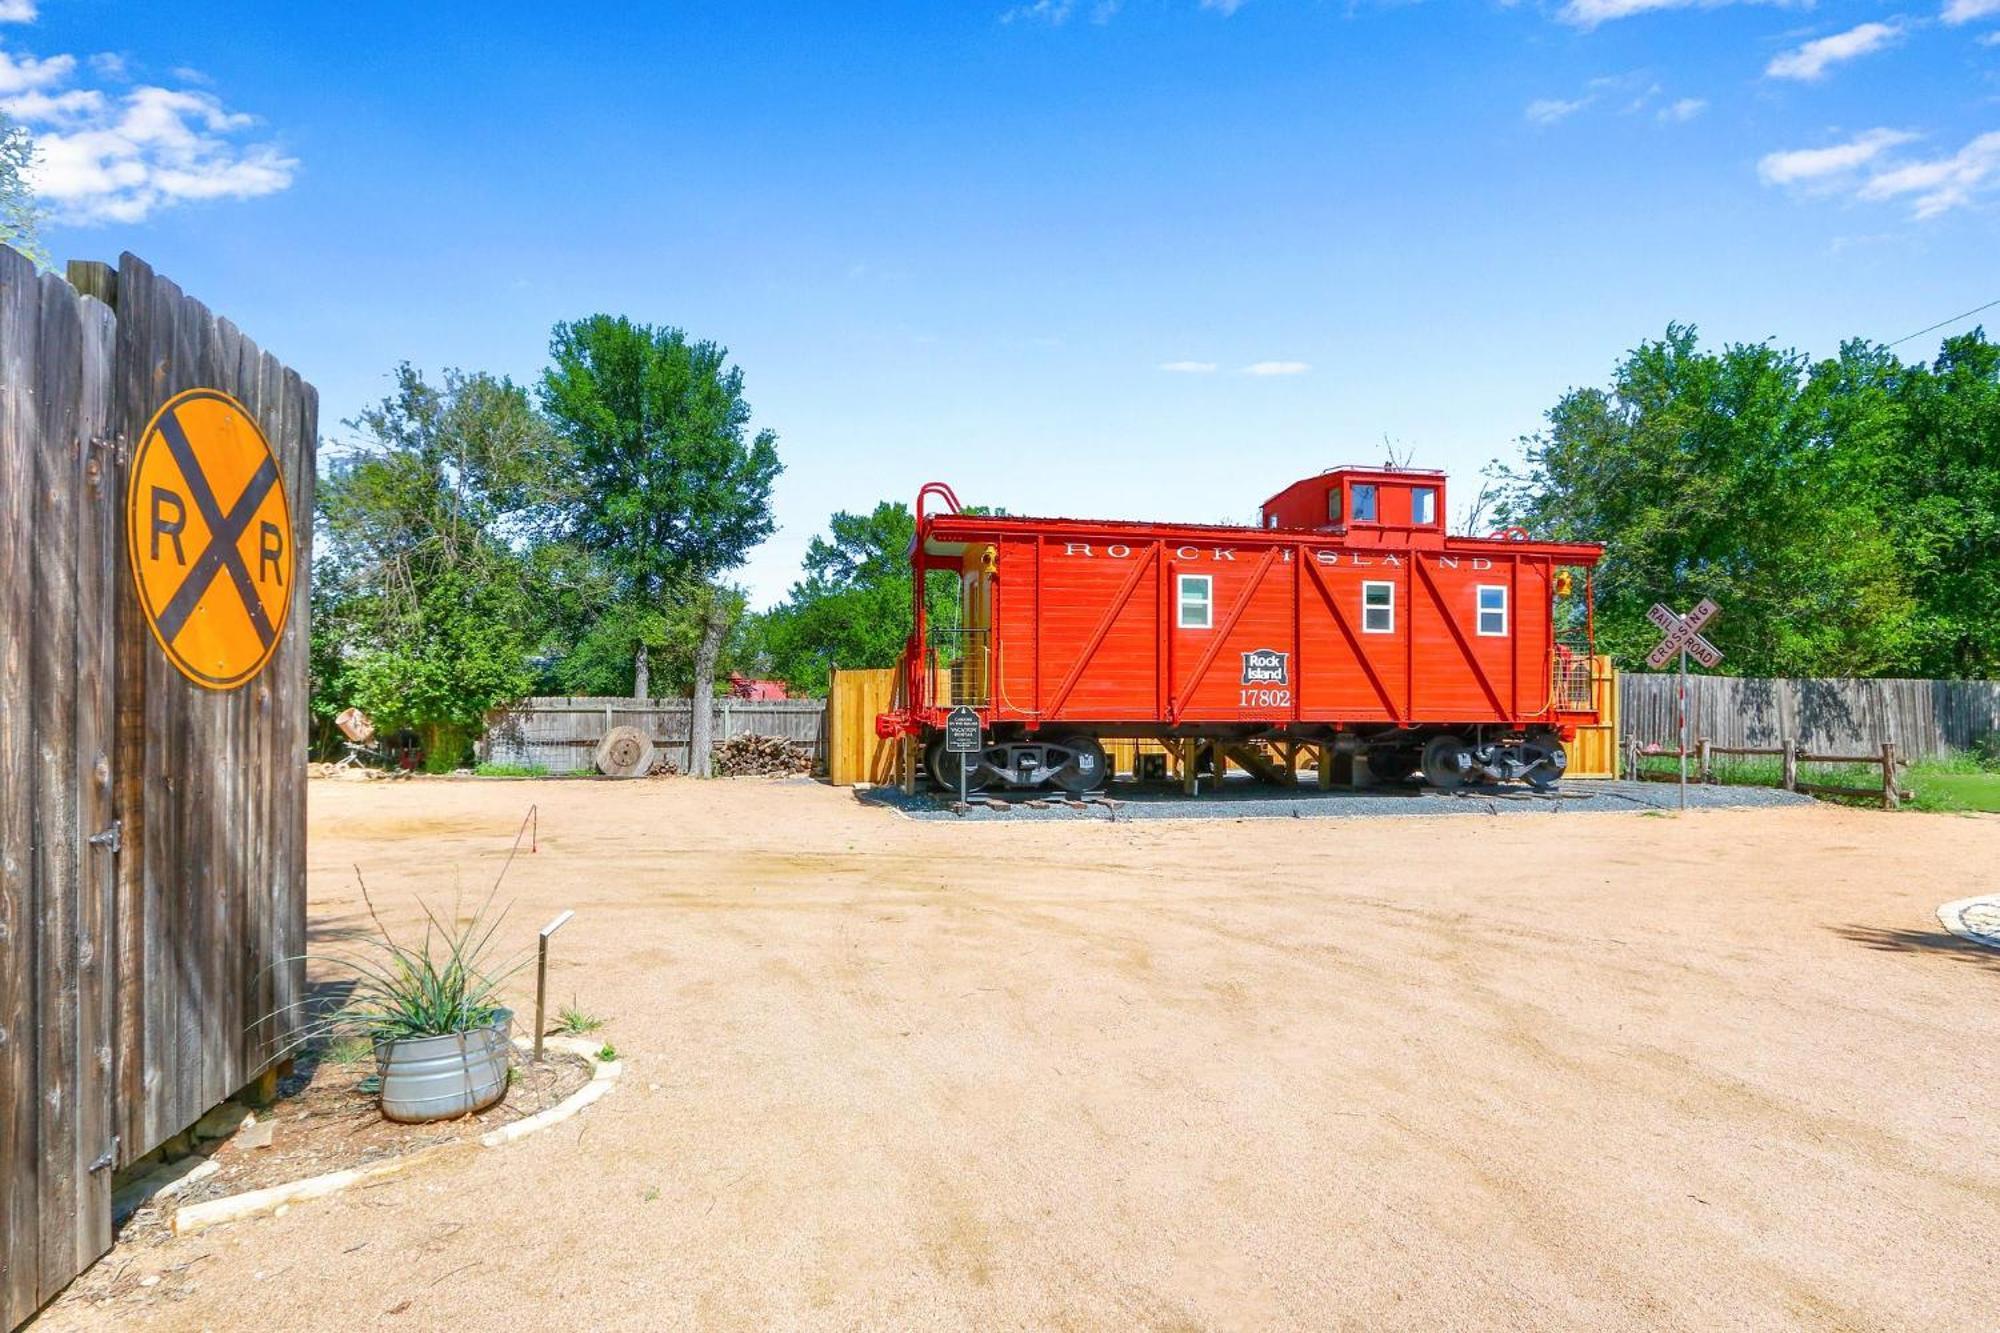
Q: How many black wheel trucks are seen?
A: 2